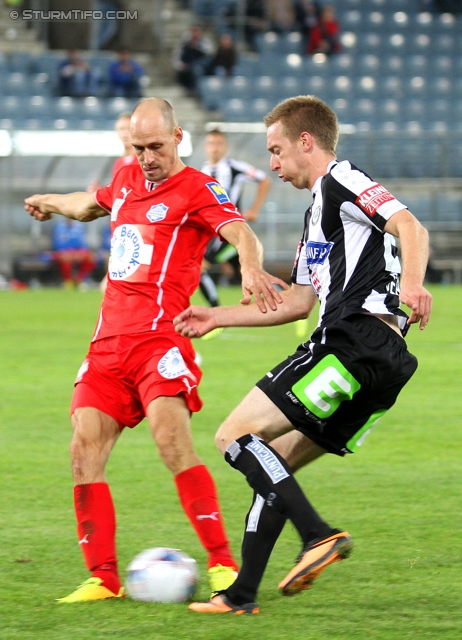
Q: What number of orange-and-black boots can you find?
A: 2